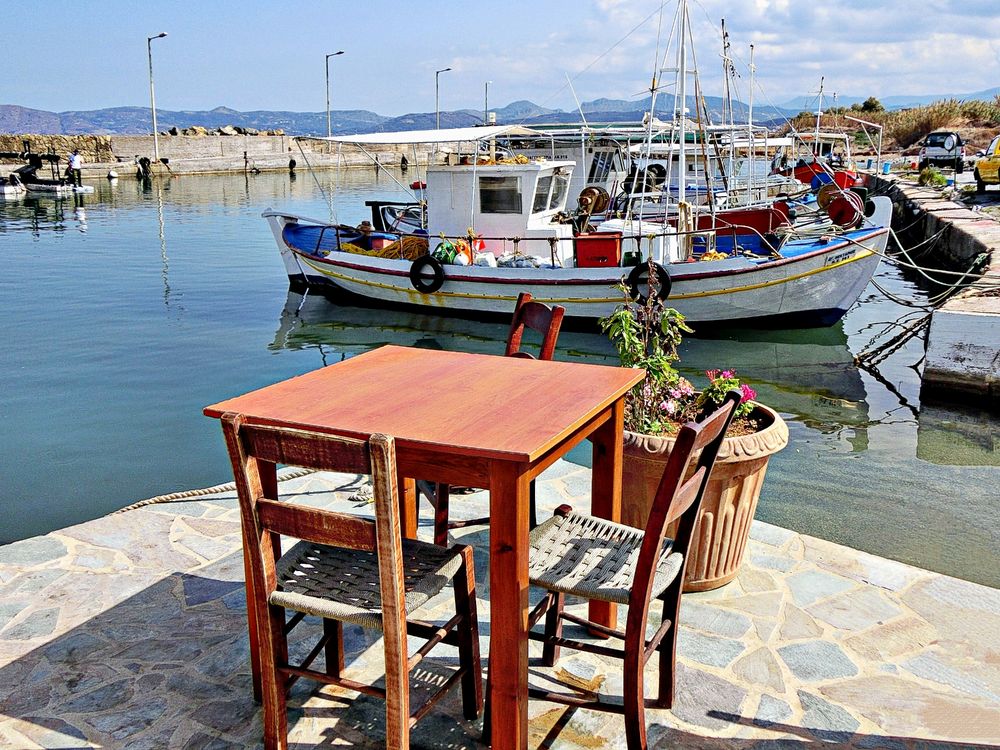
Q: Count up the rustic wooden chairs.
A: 3